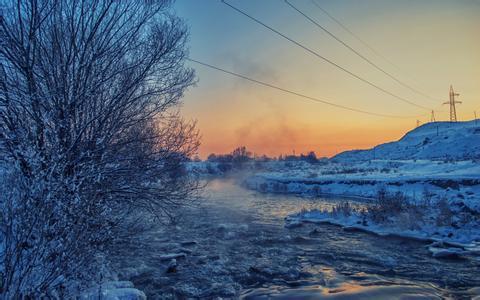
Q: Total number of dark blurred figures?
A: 0